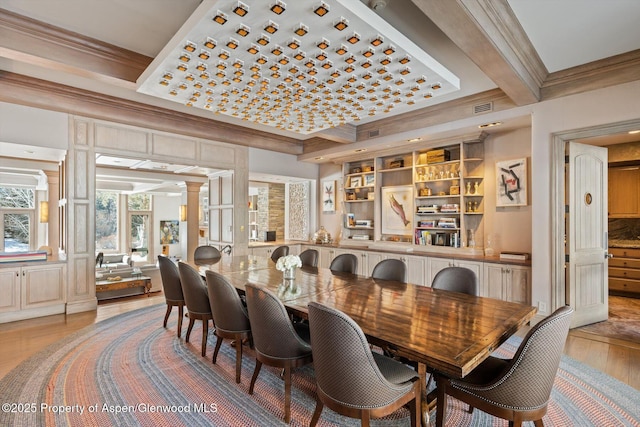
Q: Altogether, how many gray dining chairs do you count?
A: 12